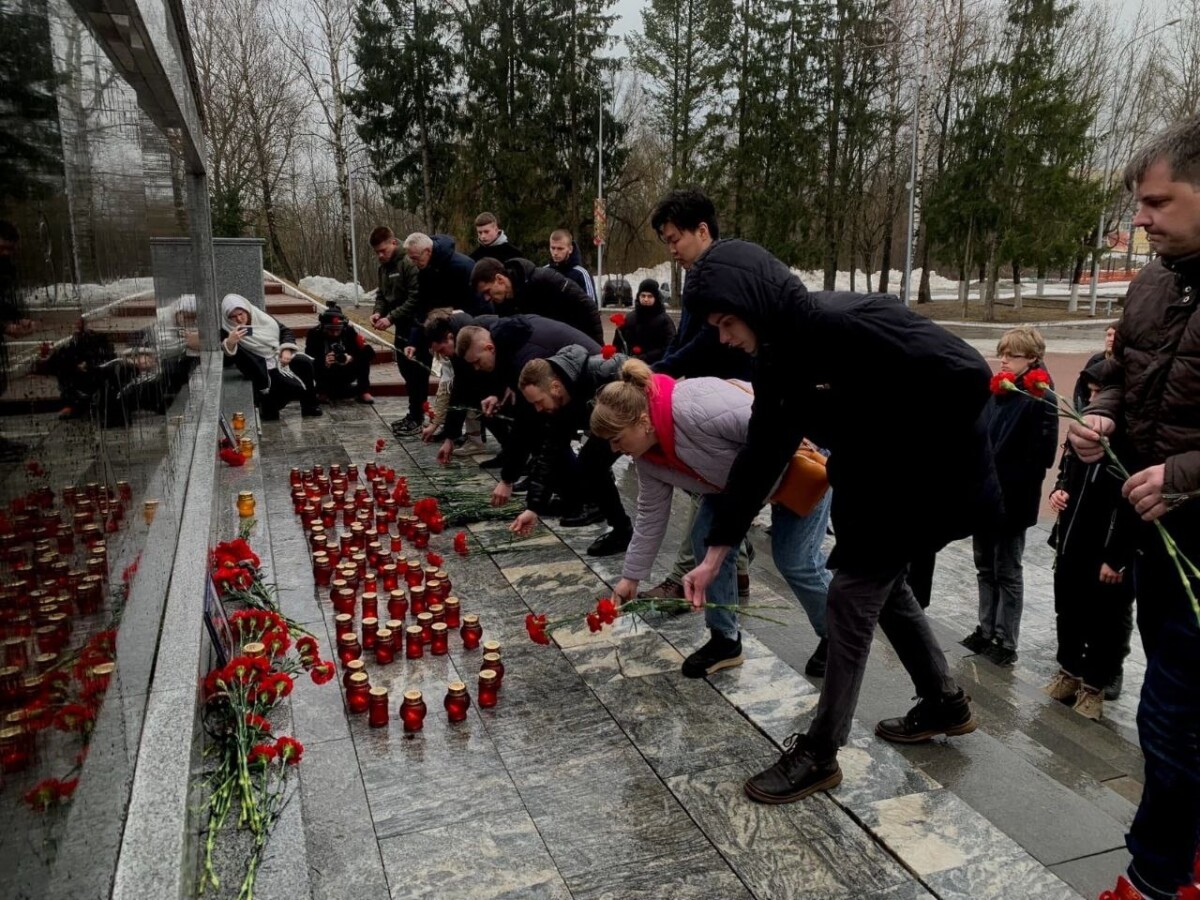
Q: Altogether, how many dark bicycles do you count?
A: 0